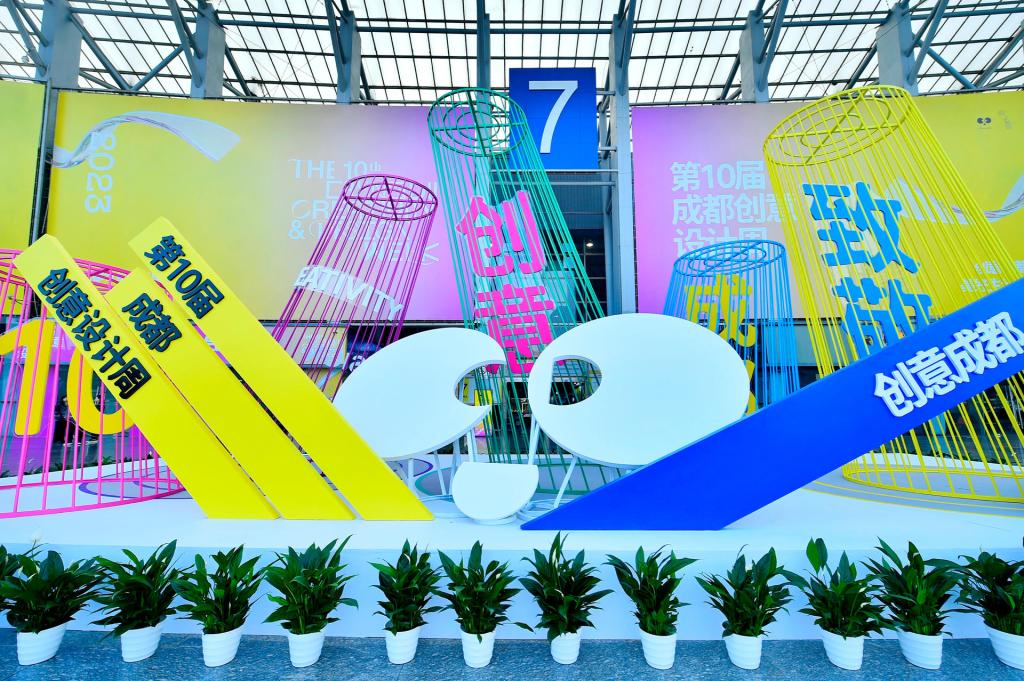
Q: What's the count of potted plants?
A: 12